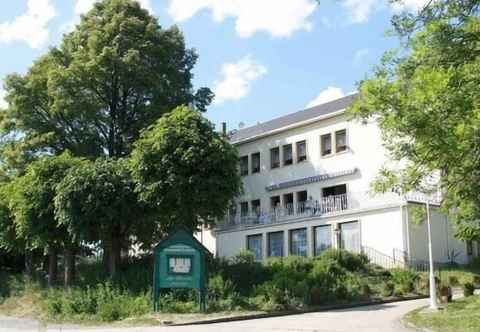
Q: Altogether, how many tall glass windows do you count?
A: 5